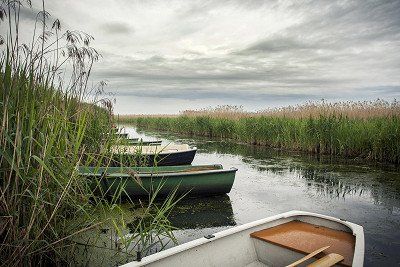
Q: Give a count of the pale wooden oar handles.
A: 2